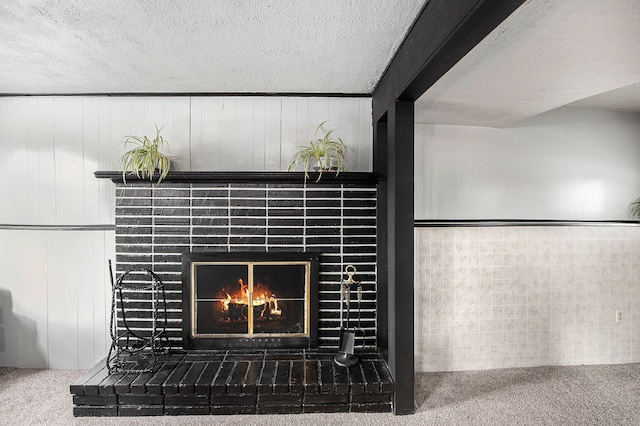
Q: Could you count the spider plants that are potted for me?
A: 2